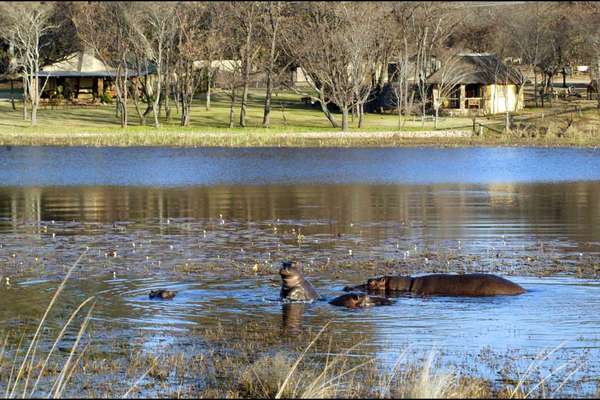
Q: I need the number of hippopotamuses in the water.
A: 4